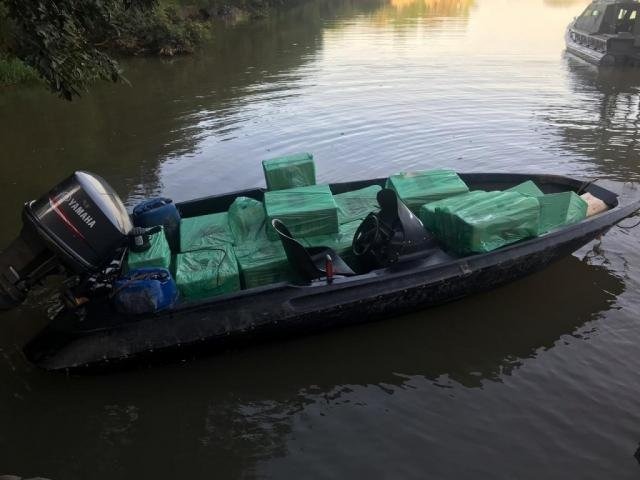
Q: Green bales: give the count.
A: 13